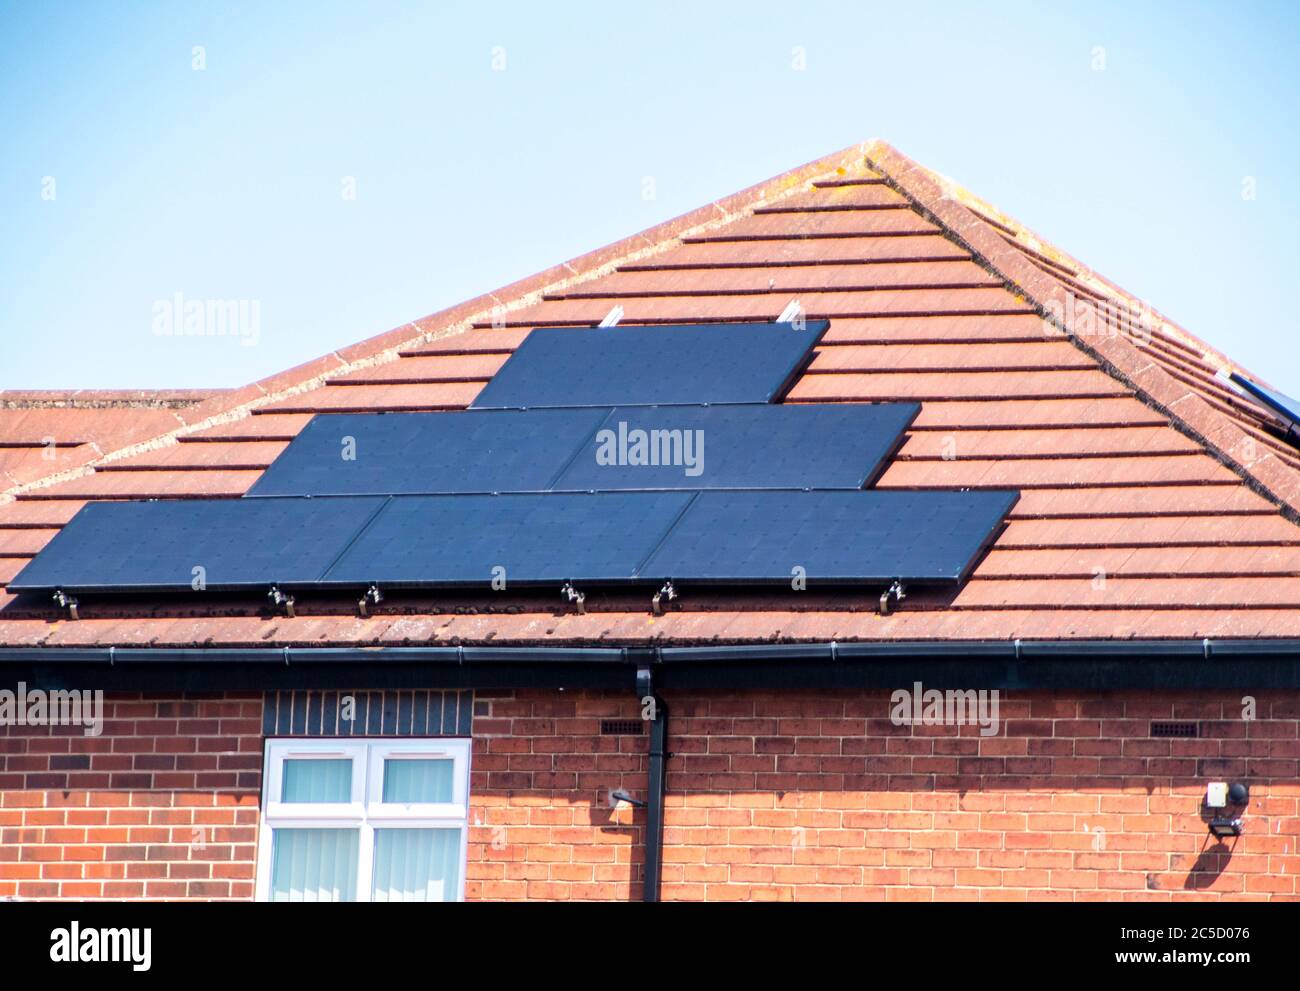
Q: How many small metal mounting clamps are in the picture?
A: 6